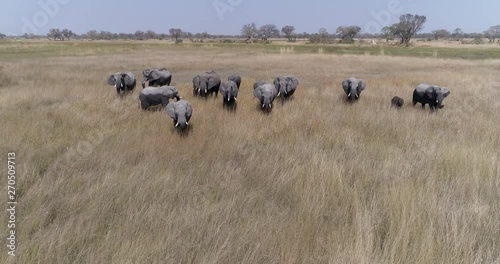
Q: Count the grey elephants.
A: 12